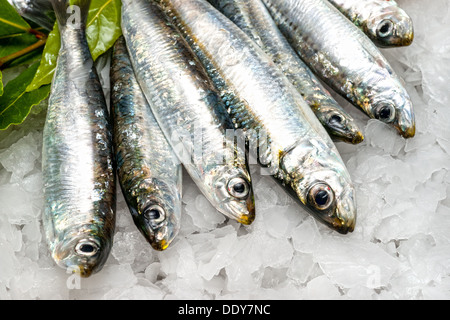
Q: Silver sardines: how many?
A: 7